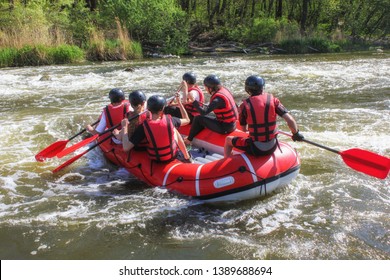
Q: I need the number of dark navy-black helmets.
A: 6